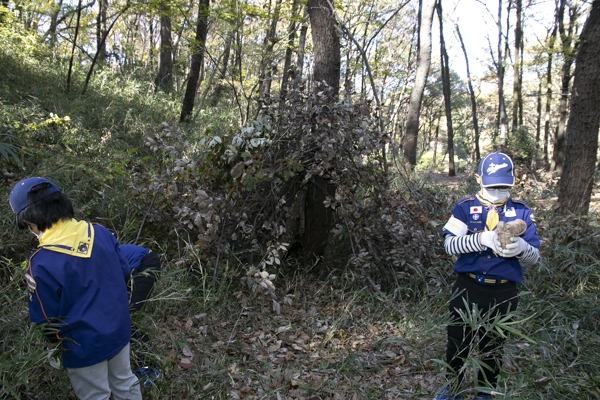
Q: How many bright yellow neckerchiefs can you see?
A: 2